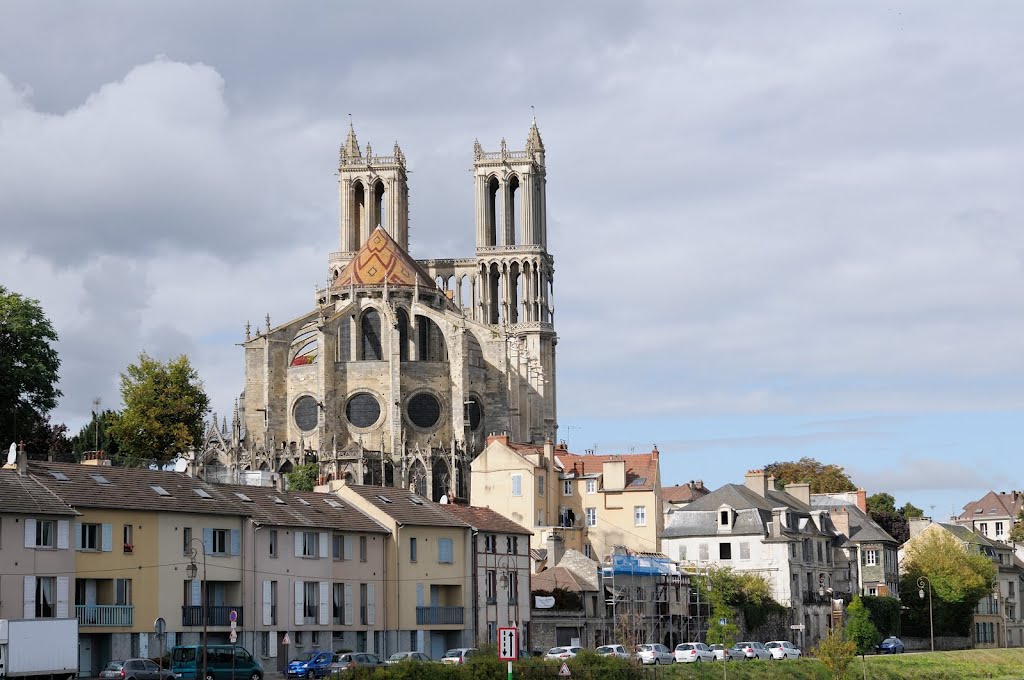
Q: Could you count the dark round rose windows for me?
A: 4